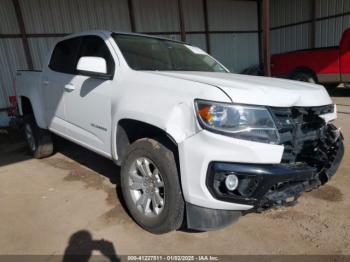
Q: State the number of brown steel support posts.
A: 6